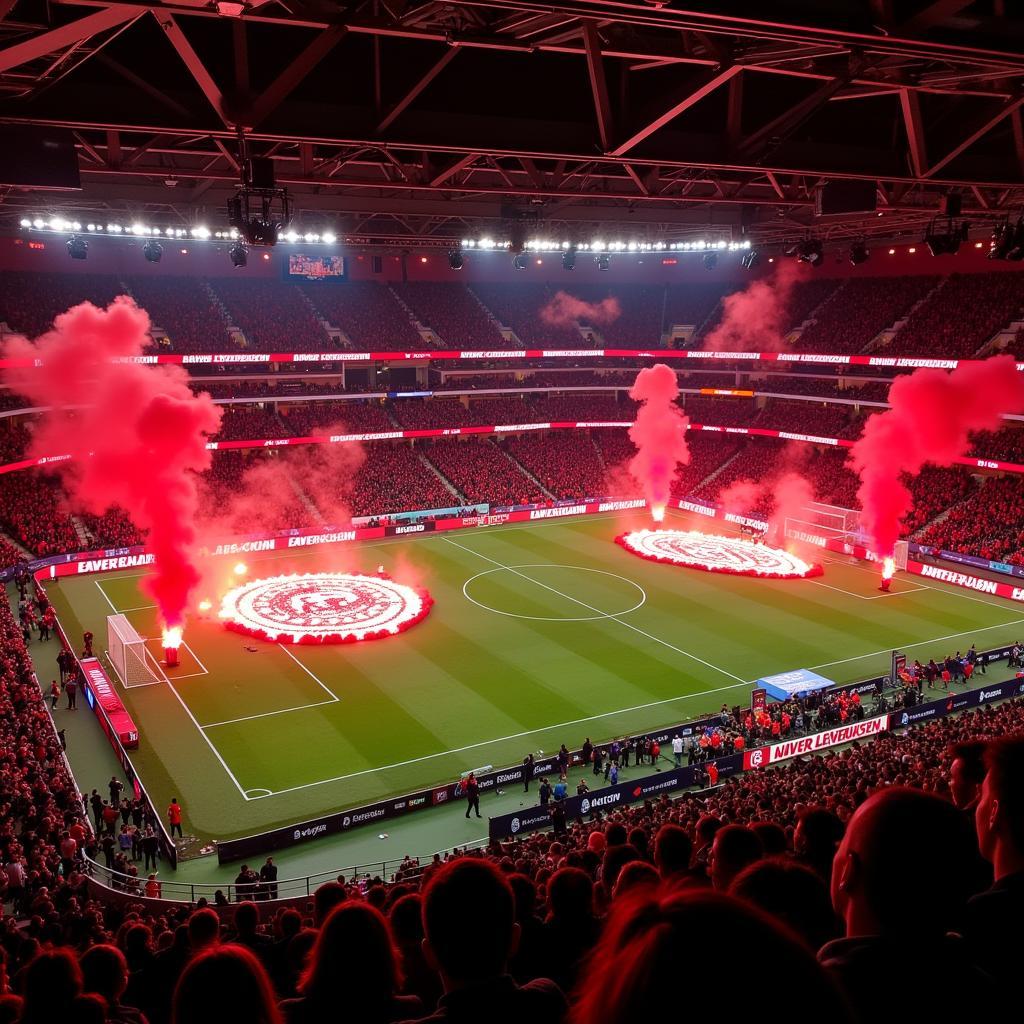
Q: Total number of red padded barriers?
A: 1